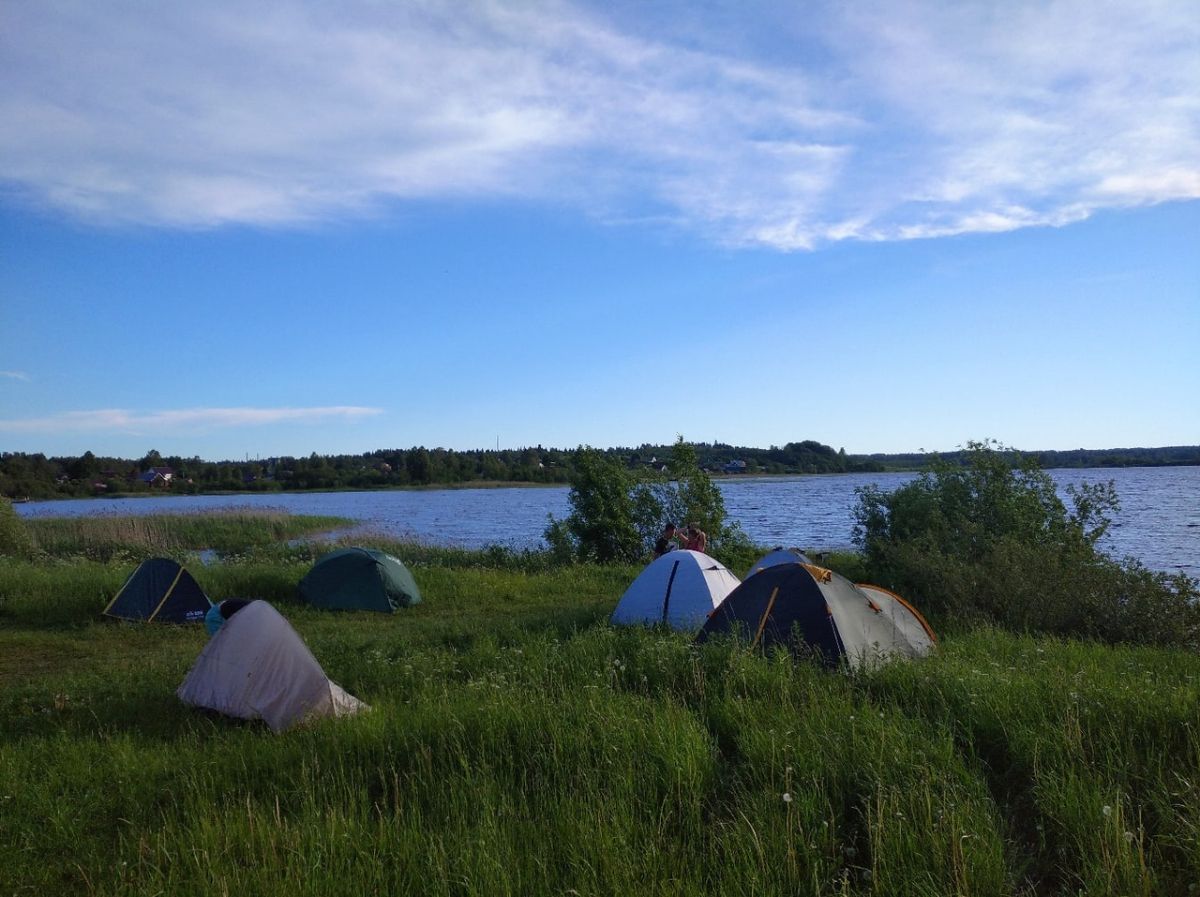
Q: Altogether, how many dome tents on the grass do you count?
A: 6